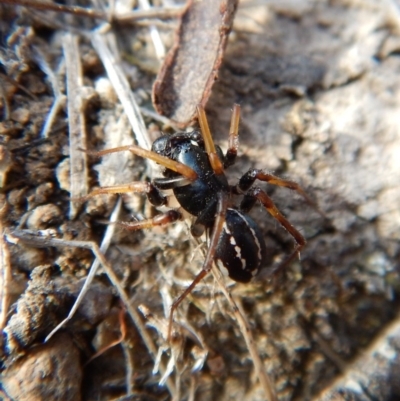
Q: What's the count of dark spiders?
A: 1